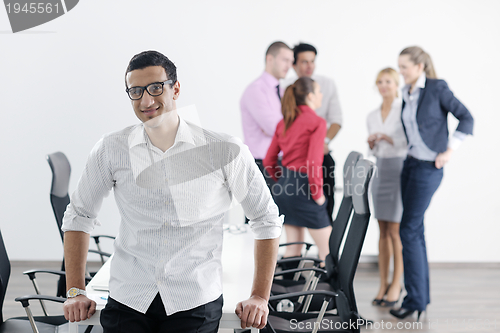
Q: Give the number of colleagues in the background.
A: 5